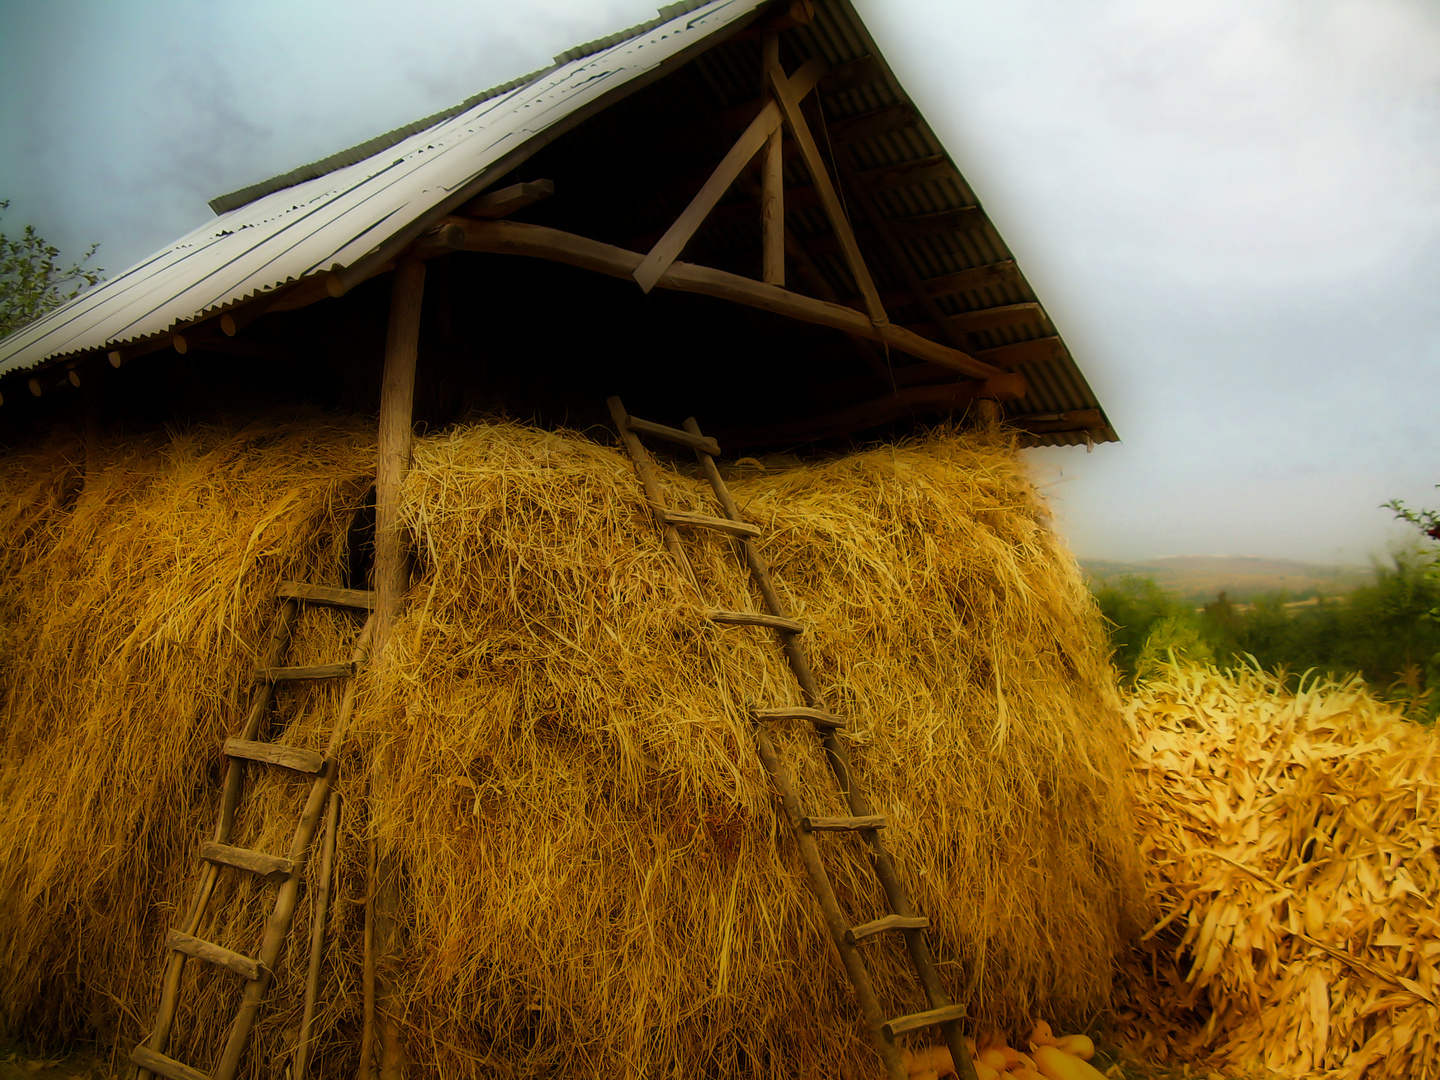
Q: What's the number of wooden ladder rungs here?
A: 13